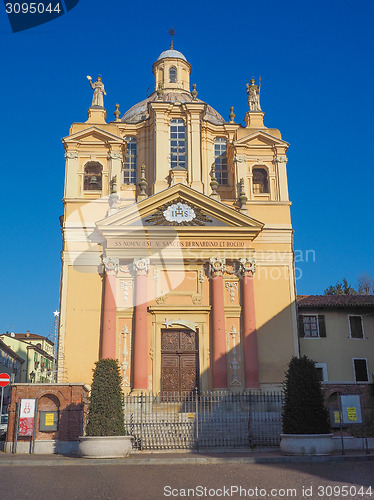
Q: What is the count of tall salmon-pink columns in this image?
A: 4